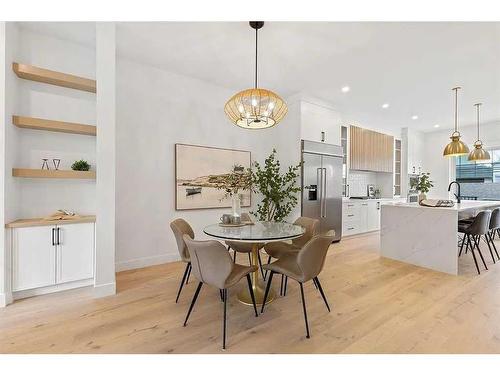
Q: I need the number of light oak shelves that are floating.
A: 3